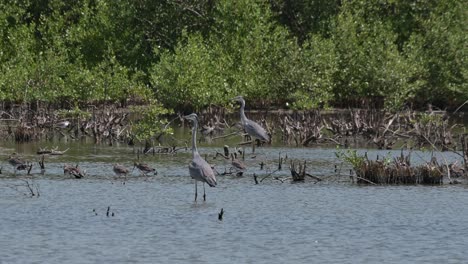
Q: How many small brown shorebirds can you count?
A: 5